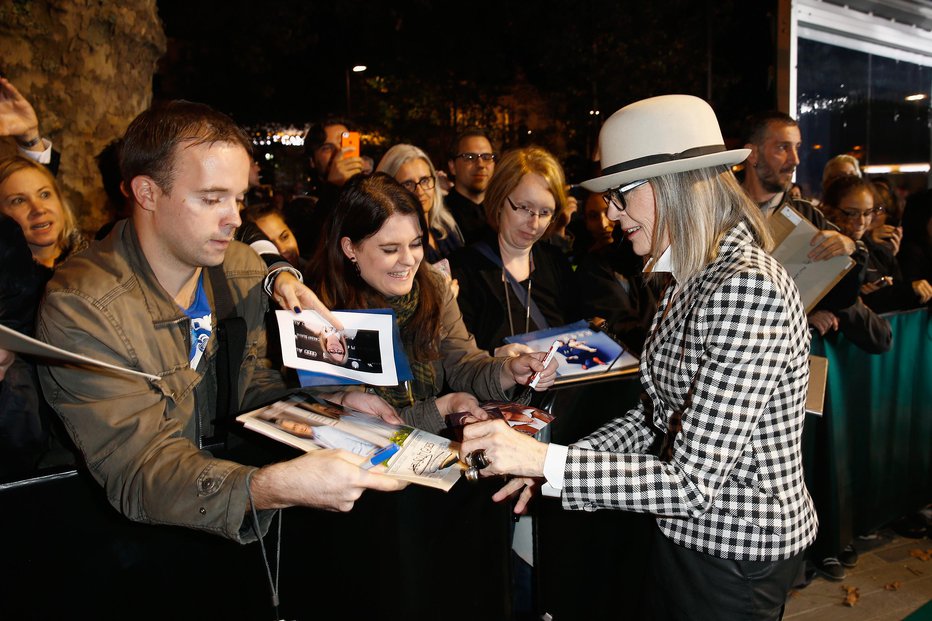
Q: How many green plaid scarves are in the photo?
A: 1